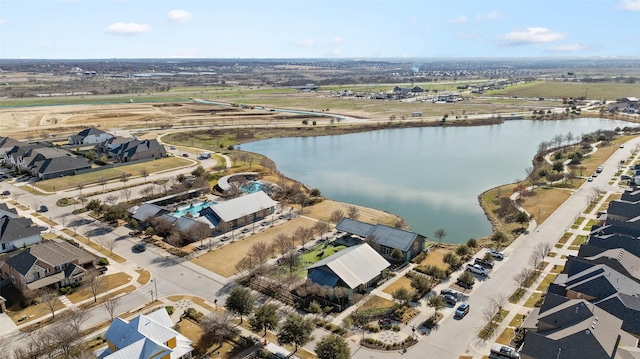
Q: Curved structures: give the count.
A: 1